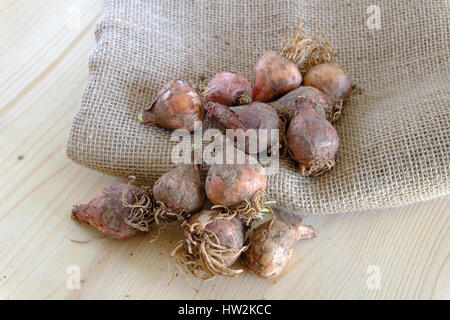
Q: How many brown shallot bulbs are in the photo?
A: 12